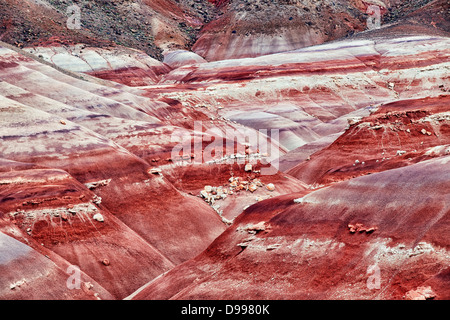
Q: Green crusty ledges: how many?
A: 0